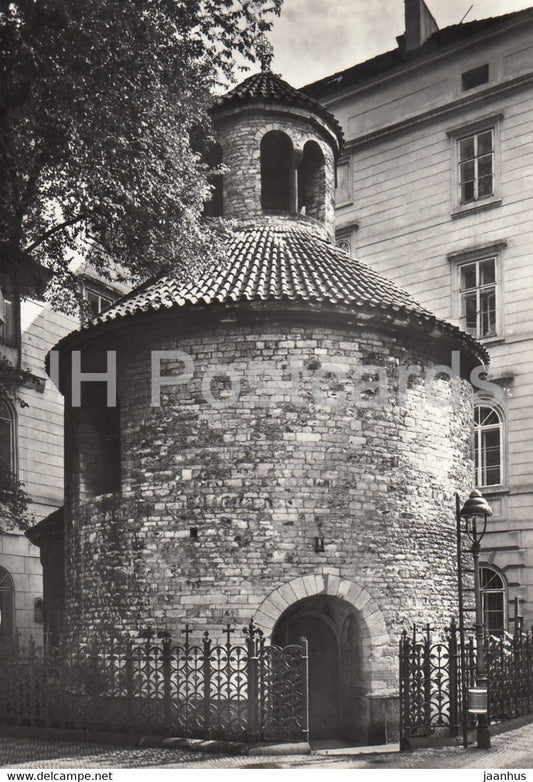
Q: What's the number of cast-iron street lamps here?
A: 1